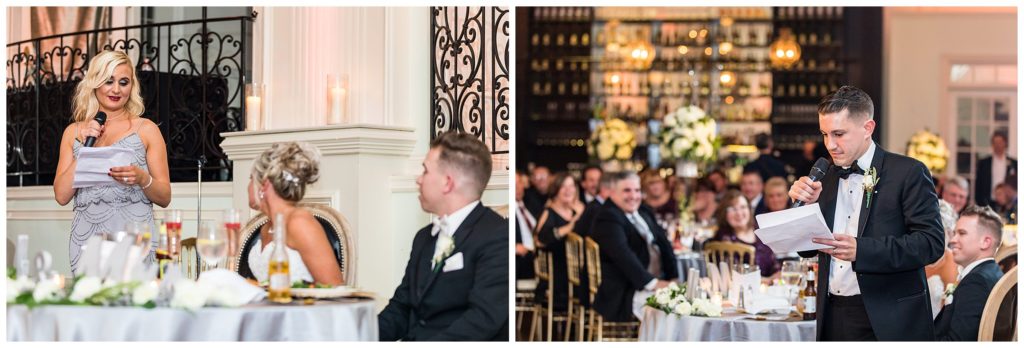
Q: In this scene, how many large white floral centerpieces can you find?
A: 3